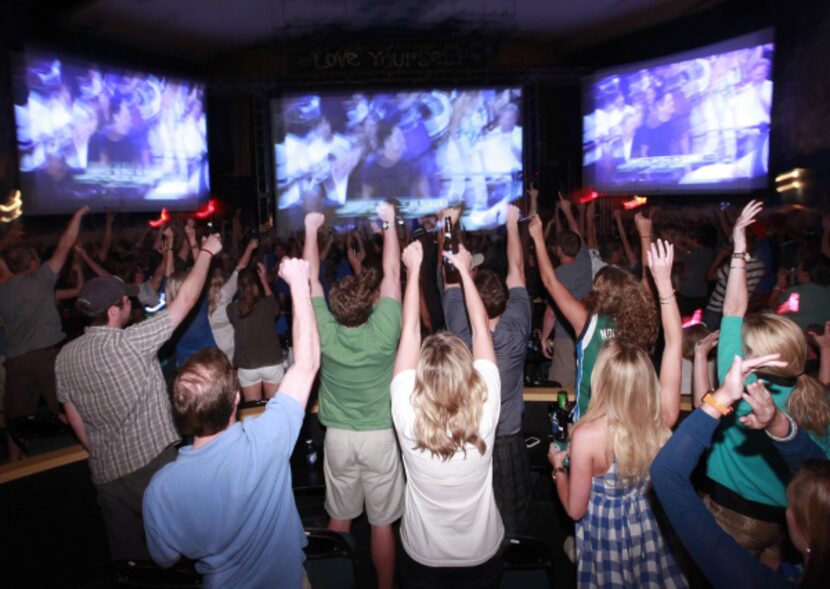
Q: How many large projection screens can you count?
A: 3